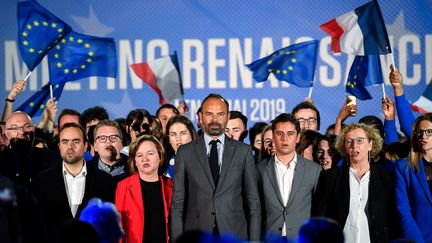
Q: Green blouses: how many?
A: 0